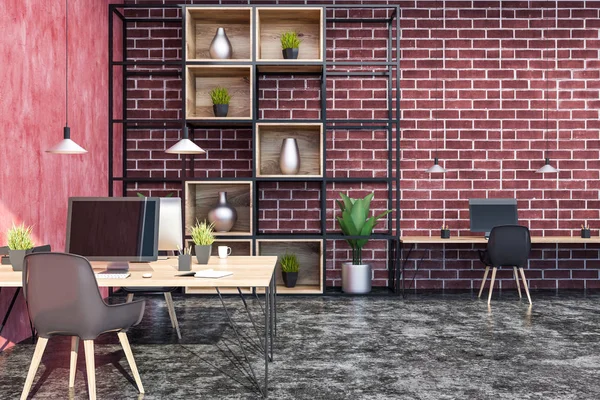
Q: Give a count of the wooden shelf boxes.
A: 7